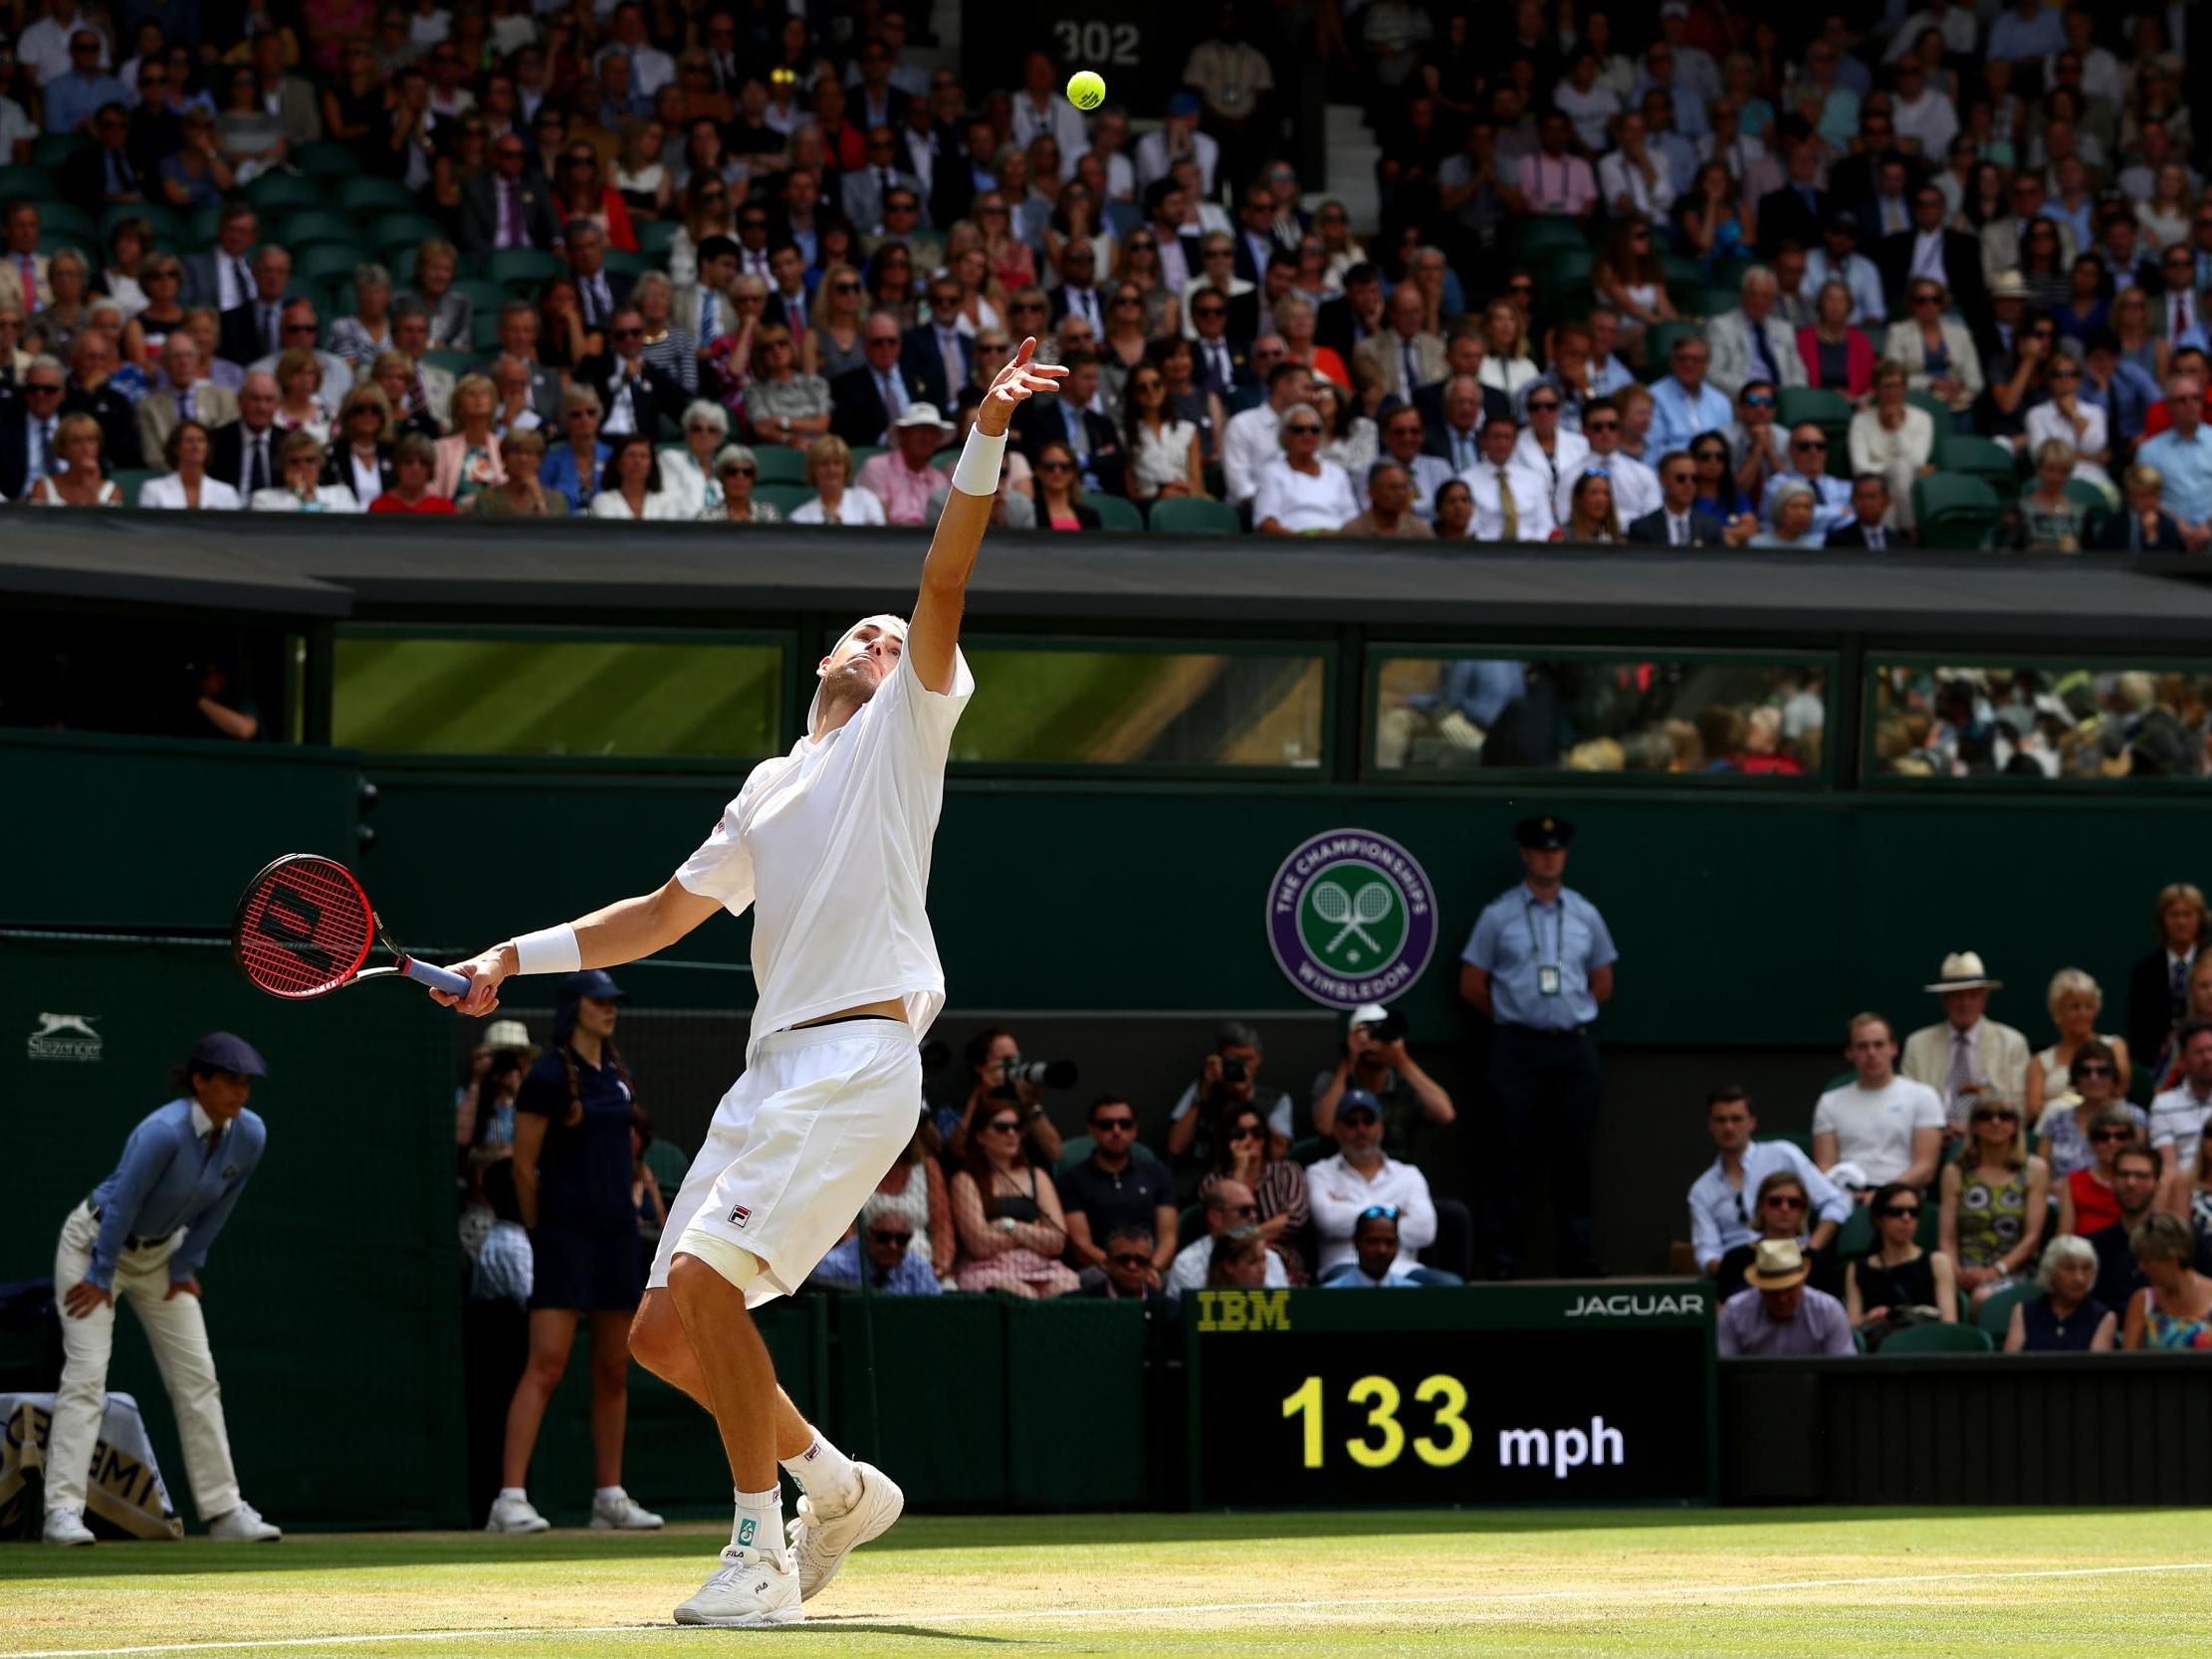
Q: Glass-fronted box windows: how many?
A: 4